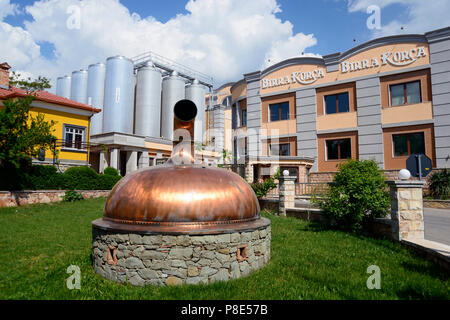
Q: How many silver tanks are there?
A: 7